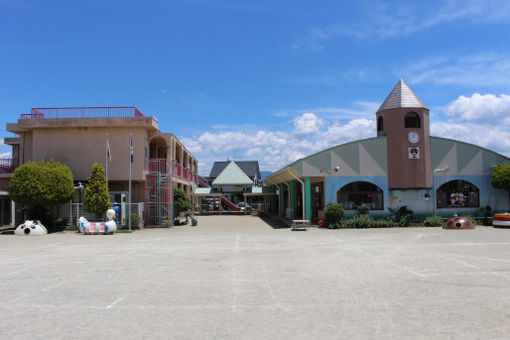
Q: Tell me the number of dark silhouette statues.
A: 0